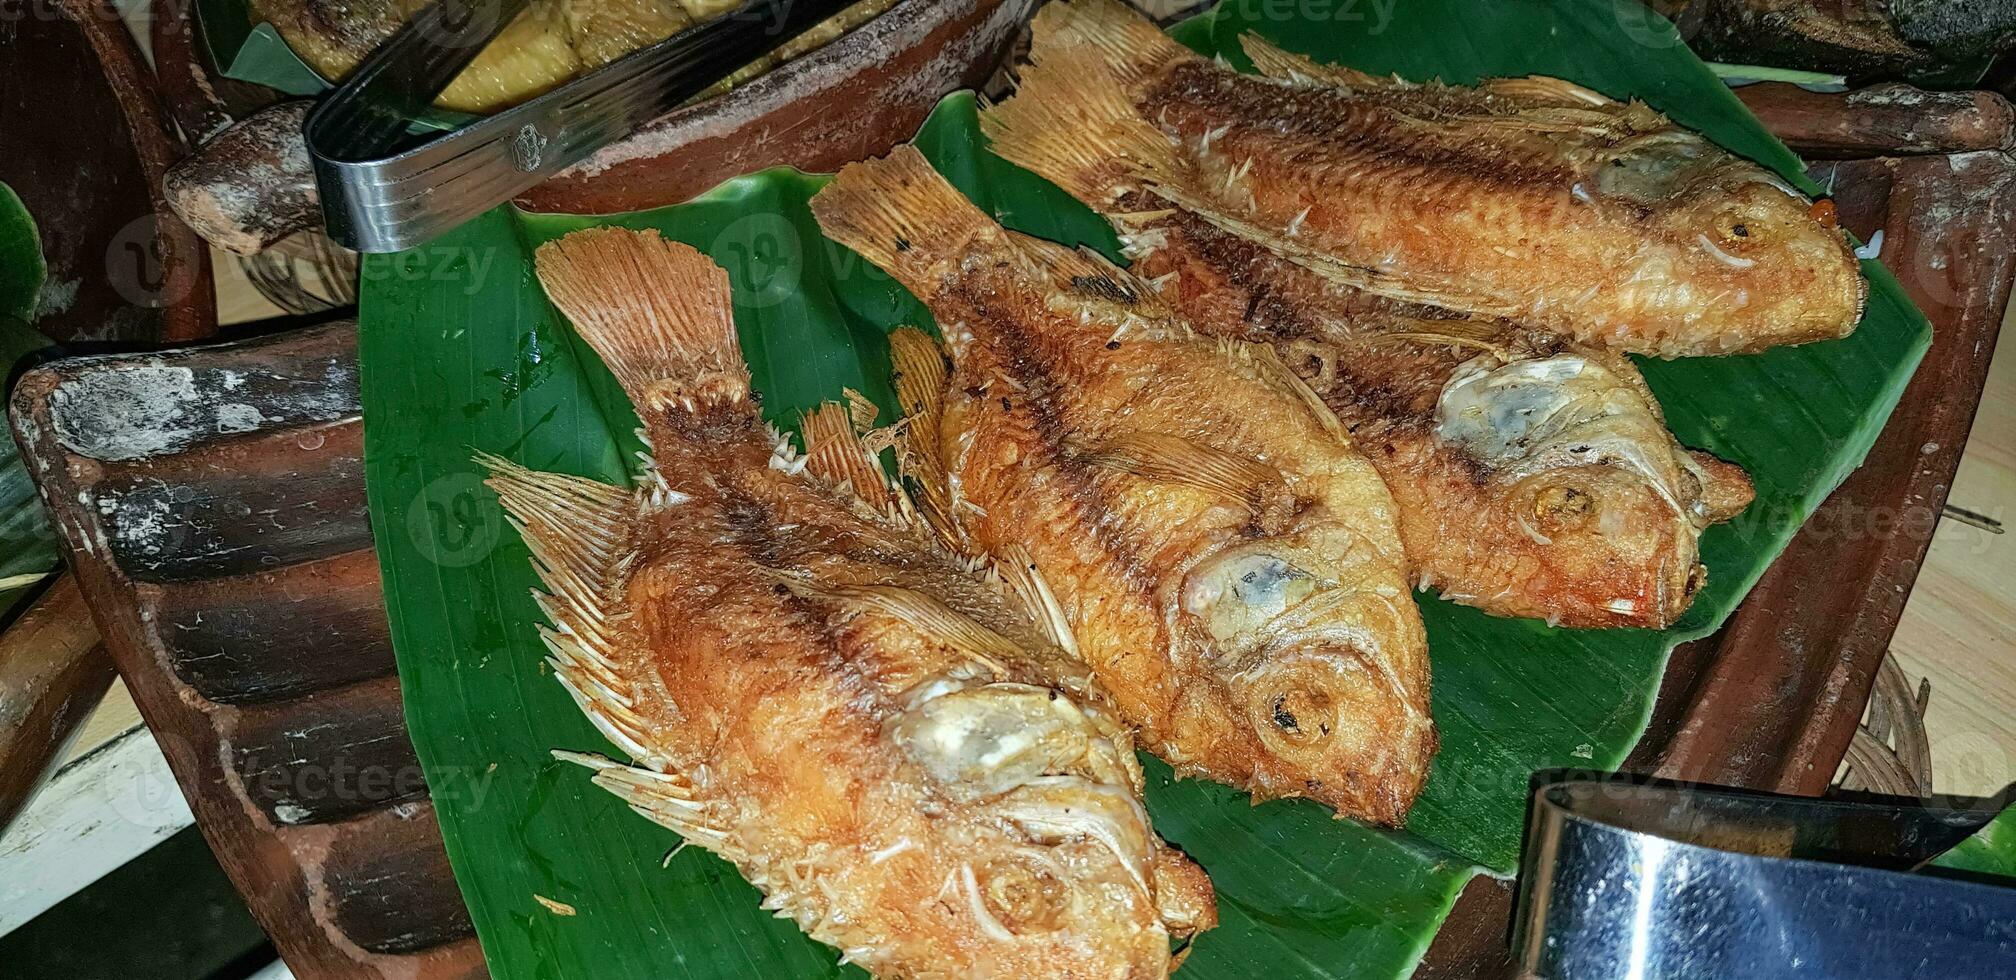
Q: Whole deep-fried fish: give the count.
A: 4